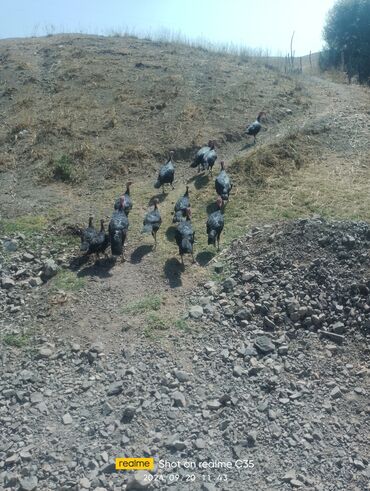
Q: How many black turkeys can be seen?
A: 13